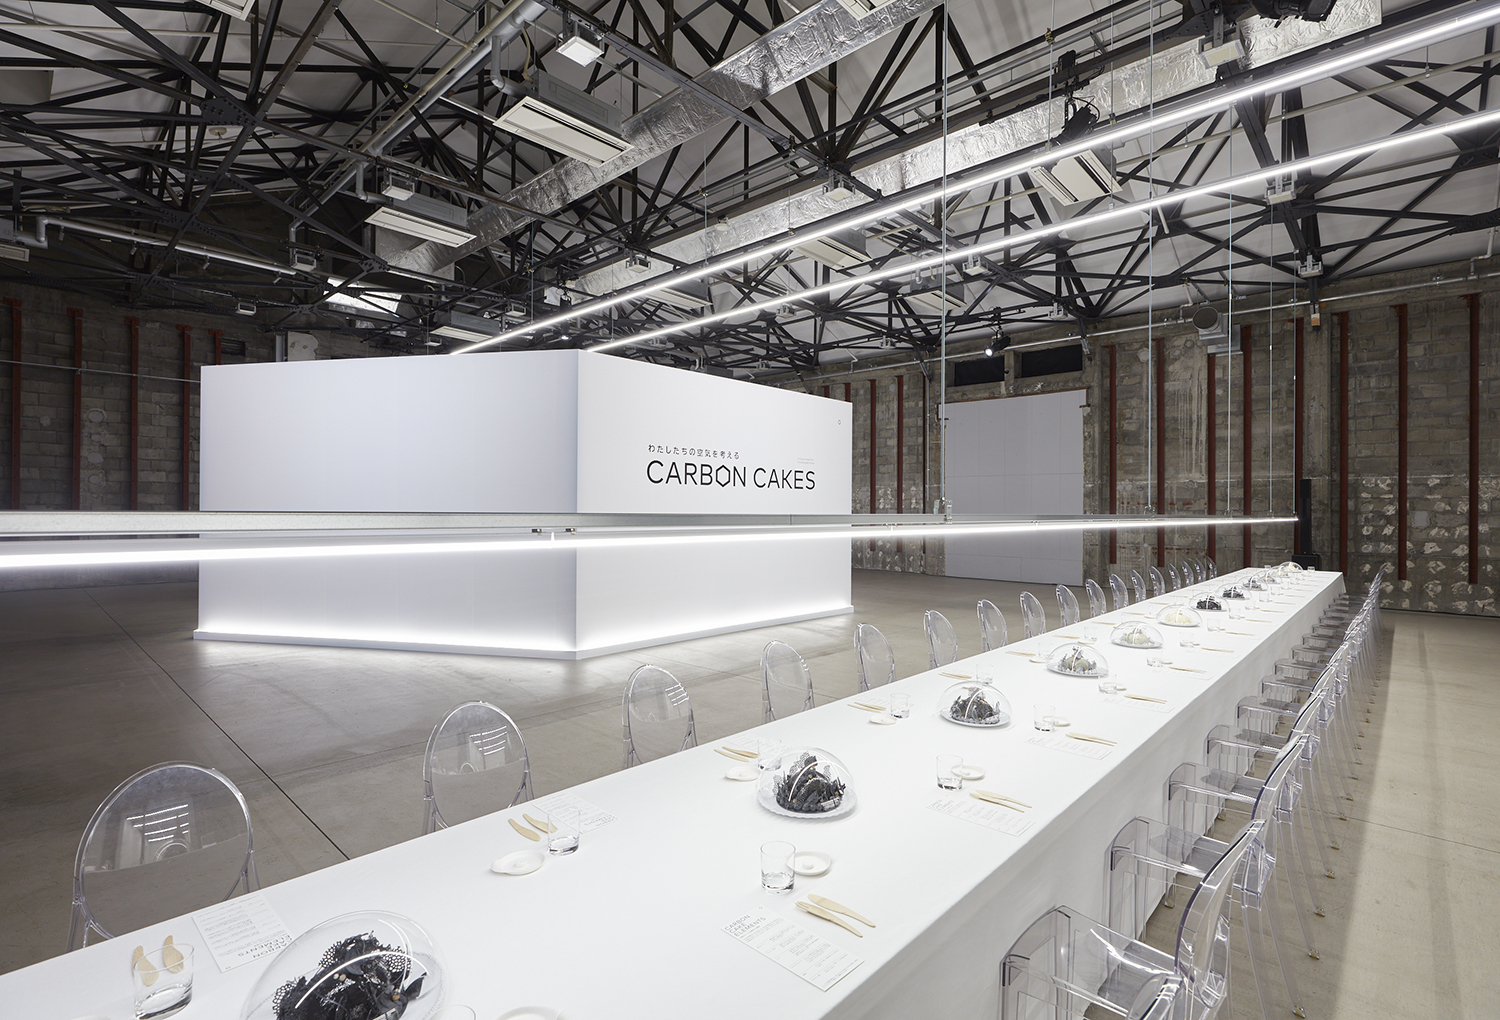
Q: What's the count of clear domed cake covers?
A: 12